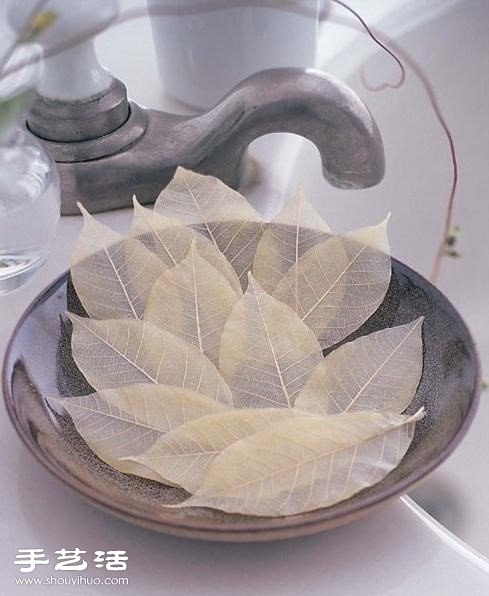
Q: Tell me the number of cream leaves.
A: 12